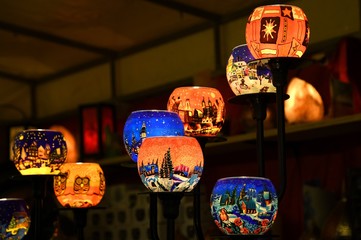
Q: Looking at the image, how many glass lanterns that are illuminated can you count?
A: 9